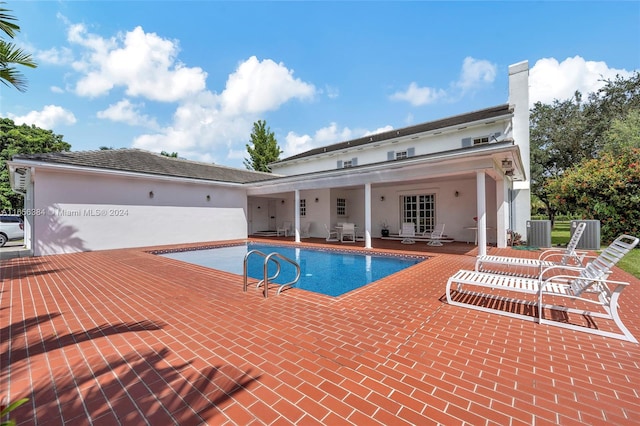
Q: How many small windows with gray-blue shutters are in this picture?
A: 3